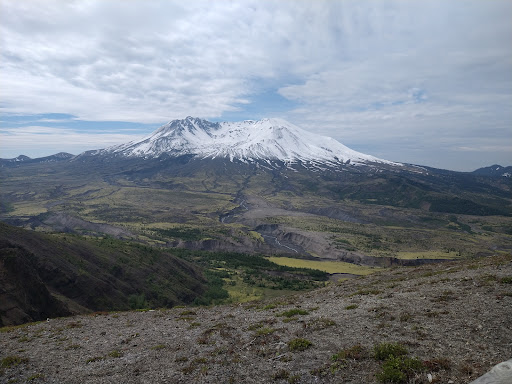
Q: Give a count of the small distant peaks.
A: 3